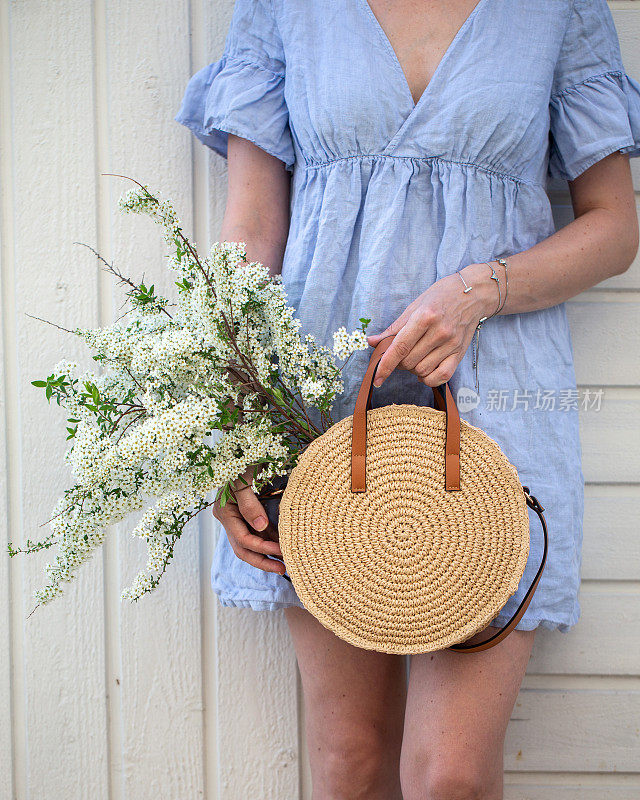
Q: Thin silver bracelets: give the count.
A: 3